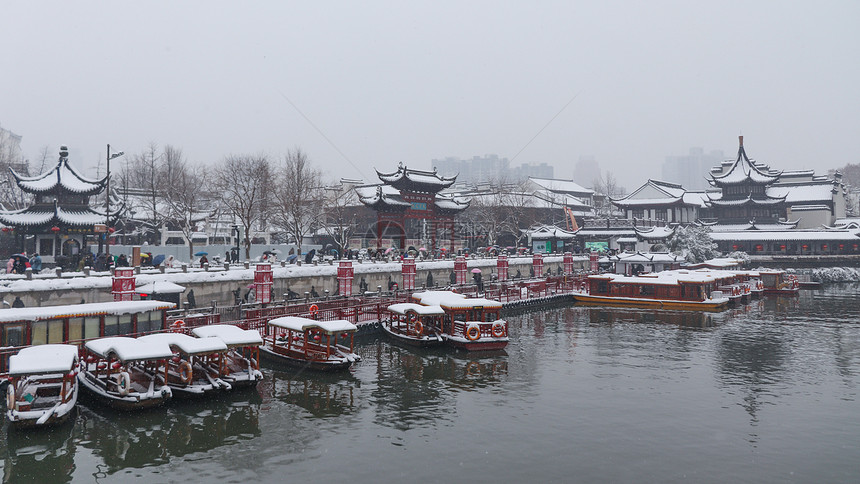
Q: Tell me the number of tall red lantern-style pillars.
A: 9